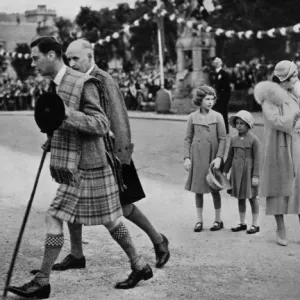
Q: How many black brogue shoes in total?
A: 4